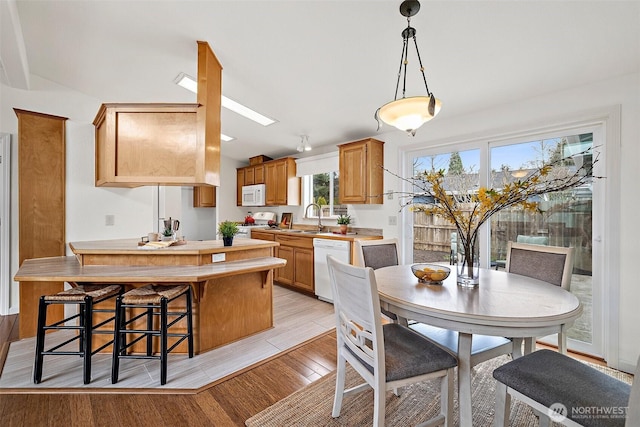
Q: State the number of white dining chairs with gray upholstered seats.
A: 4